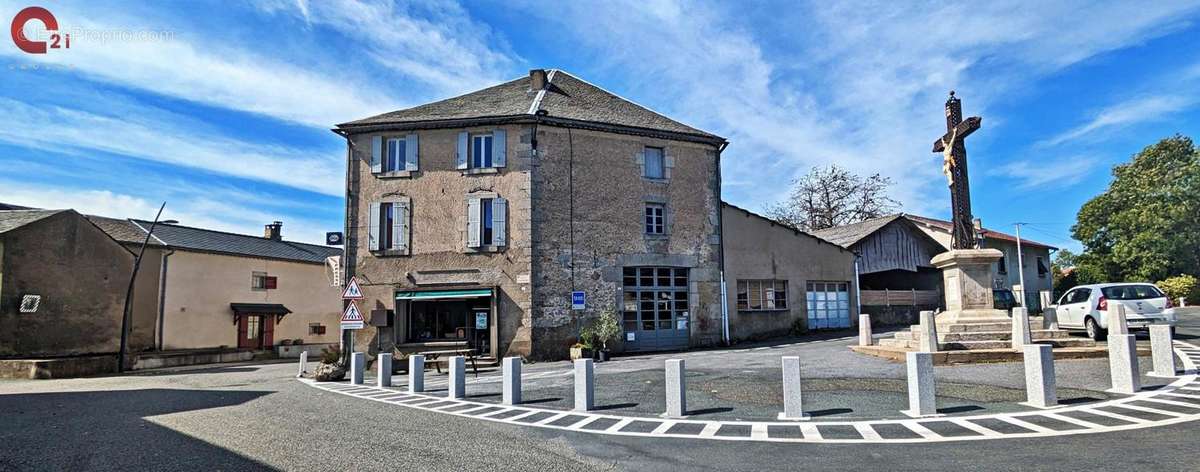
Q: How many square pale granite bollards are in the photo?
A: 12